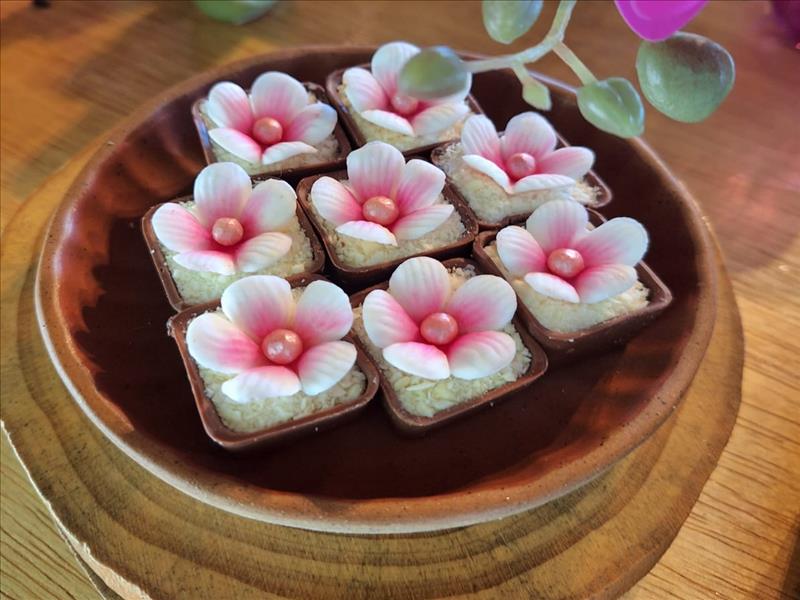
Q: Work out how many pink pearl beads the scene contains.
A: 8